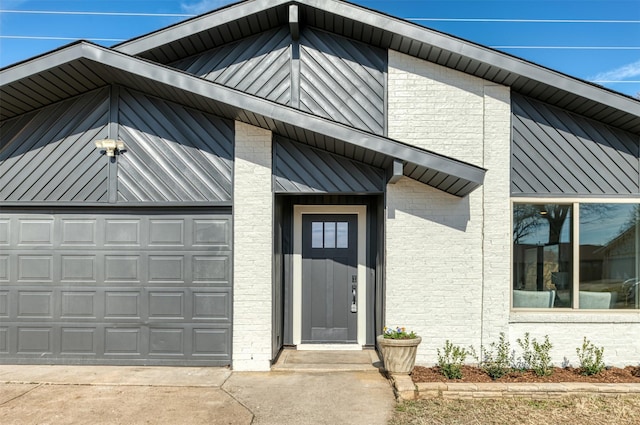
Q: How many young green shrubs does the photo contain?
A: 4